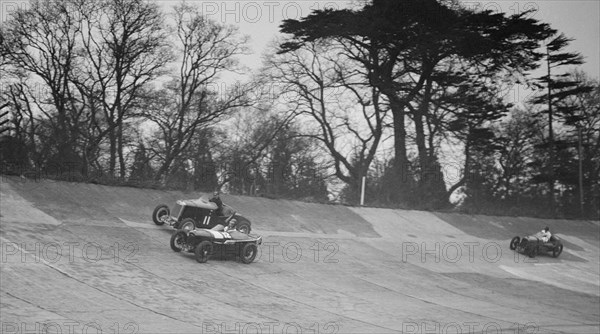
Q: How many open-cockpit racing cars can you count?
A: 3